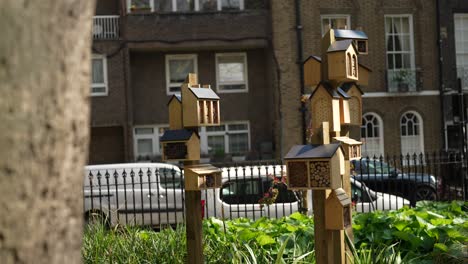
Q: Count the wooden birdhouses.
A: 13